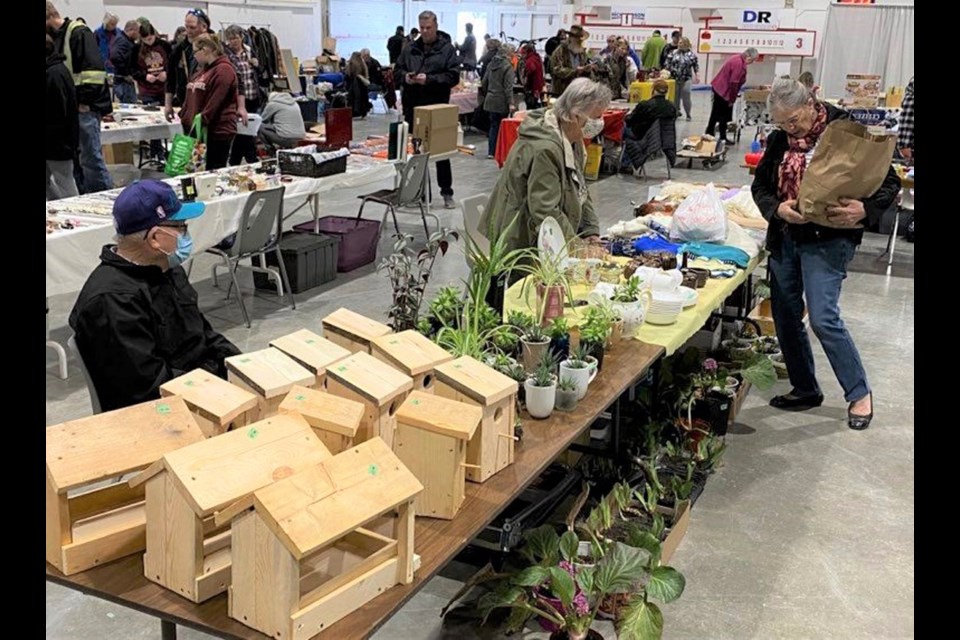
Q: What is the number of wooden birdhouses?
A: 12